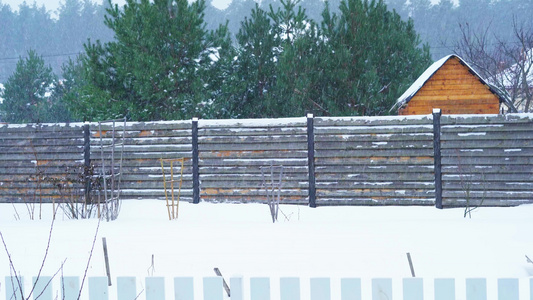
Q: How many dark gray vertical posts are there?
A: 4